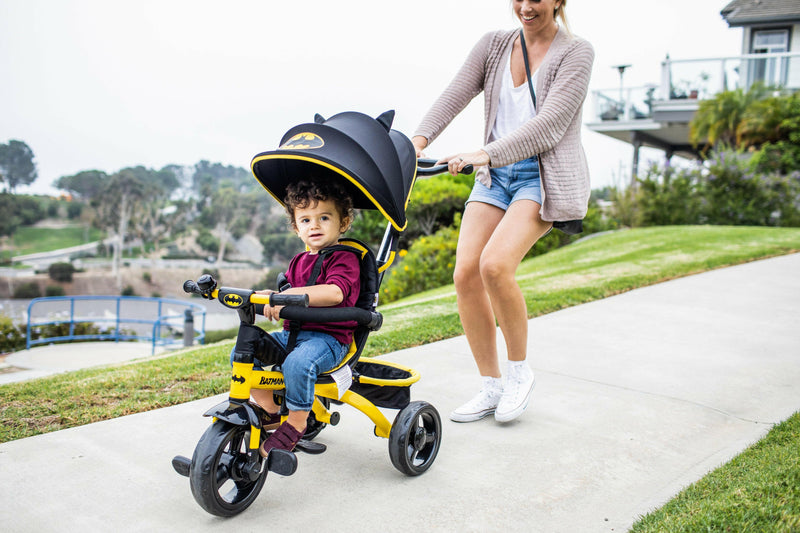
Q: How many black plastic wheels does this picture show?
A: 3